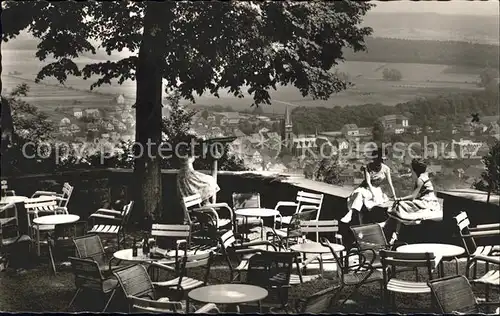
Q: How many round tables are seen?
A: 7